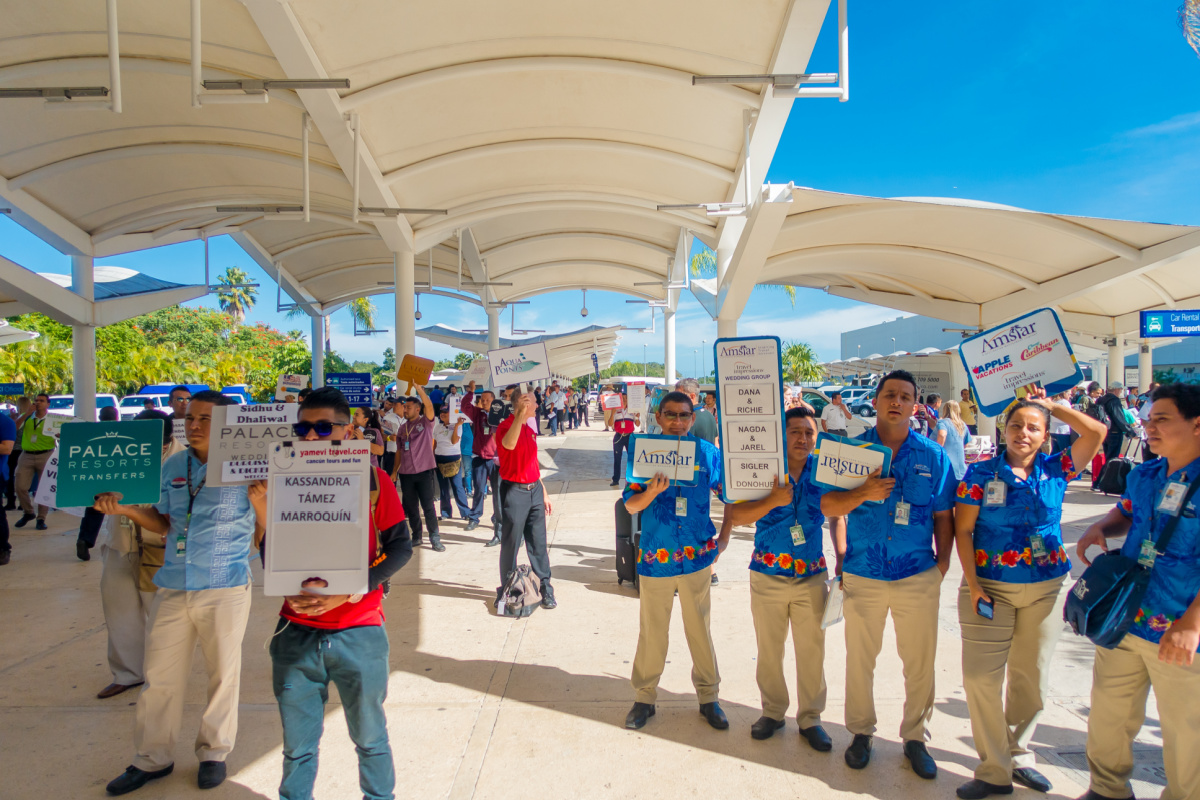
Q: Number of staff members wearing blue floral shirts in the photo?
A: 5